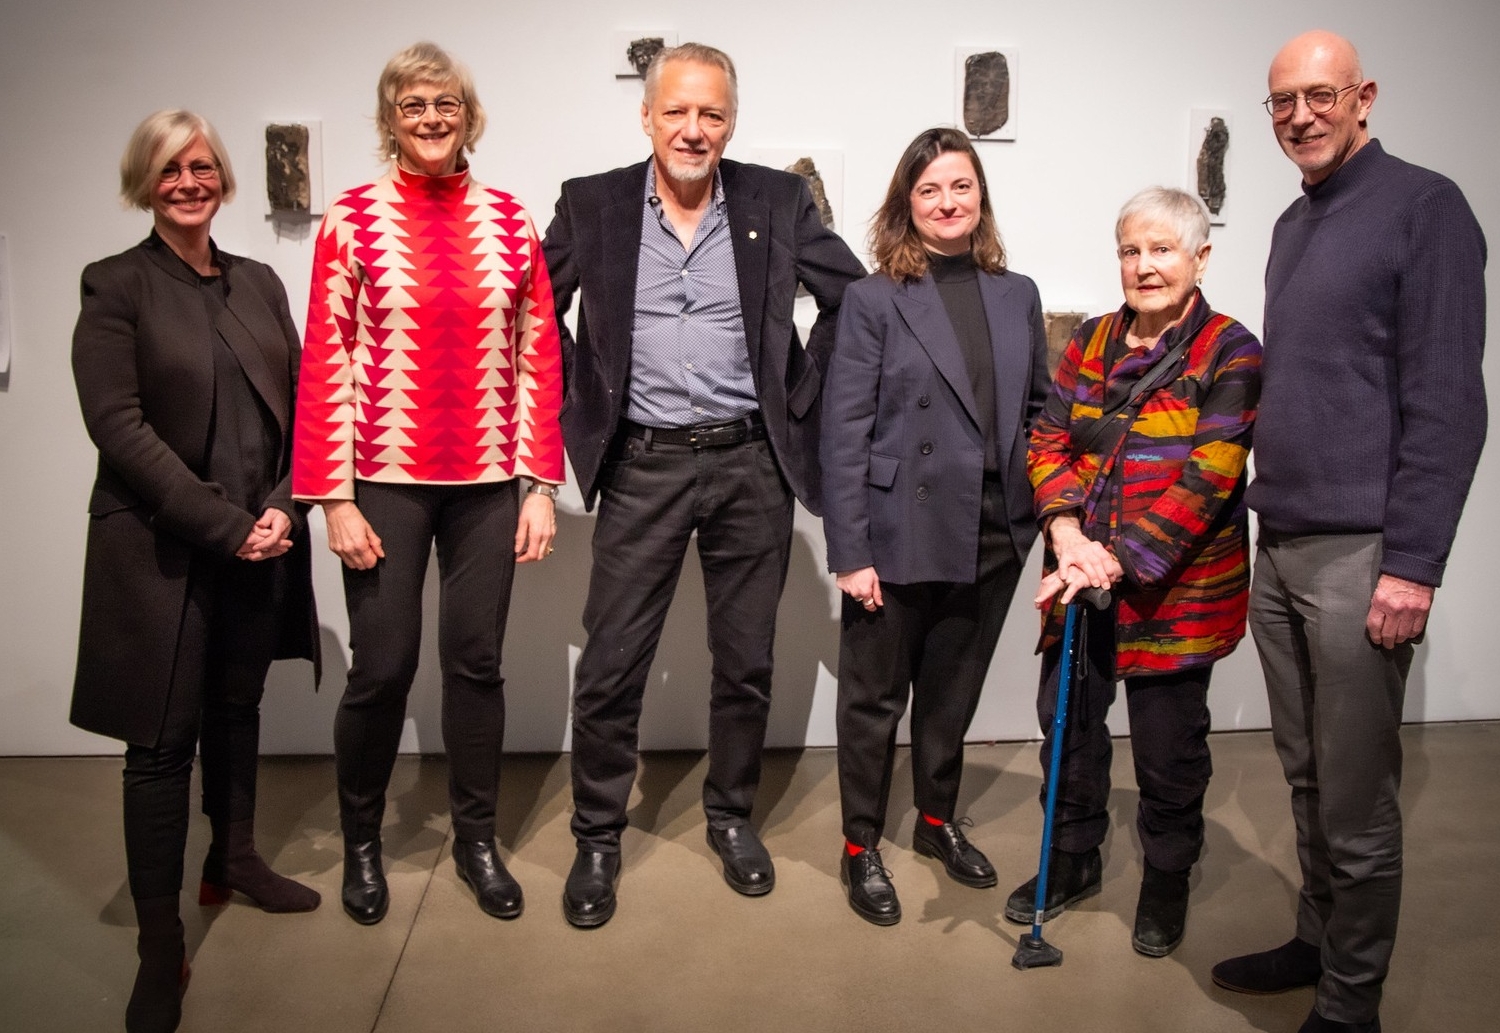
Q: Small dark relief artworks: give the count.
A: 6